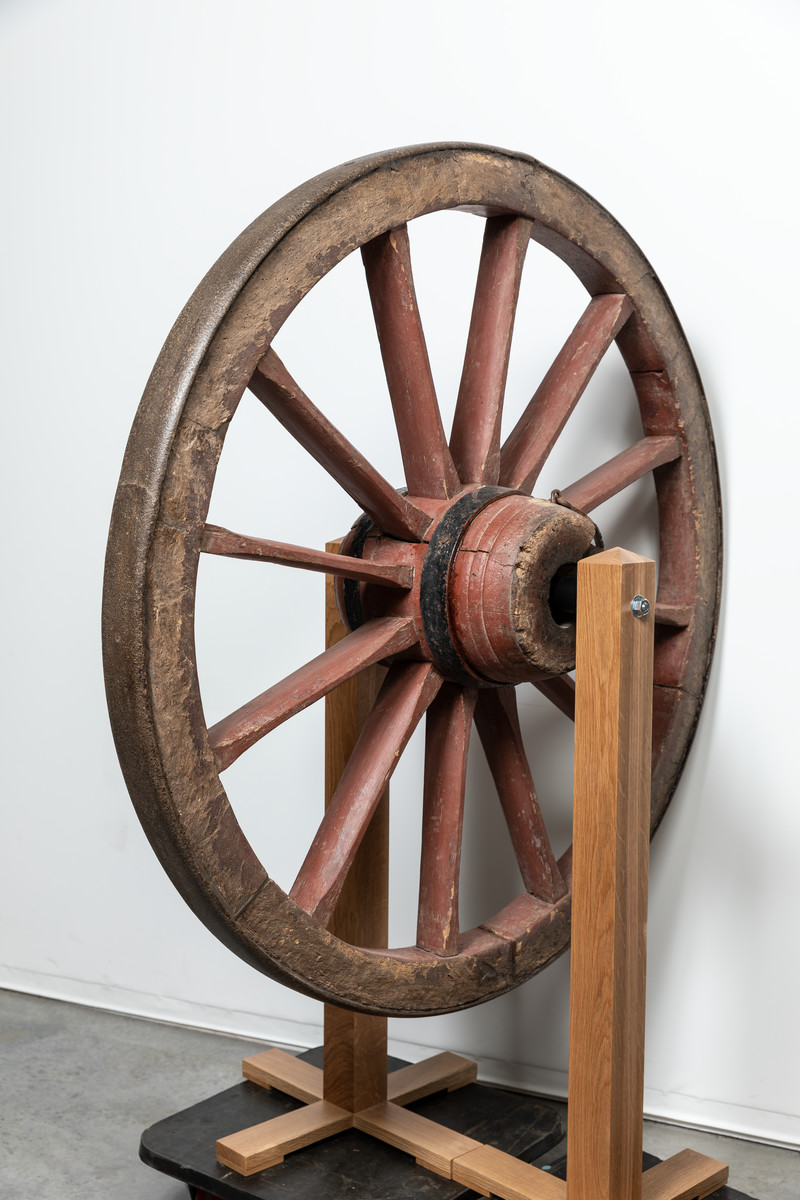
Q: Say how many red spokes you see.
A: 12